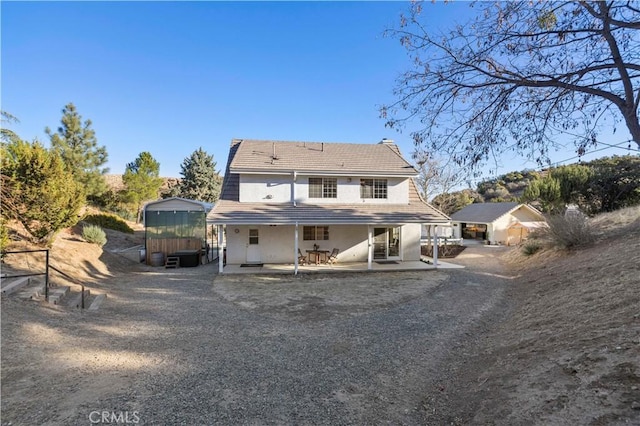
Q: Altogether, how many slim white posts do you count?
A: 4